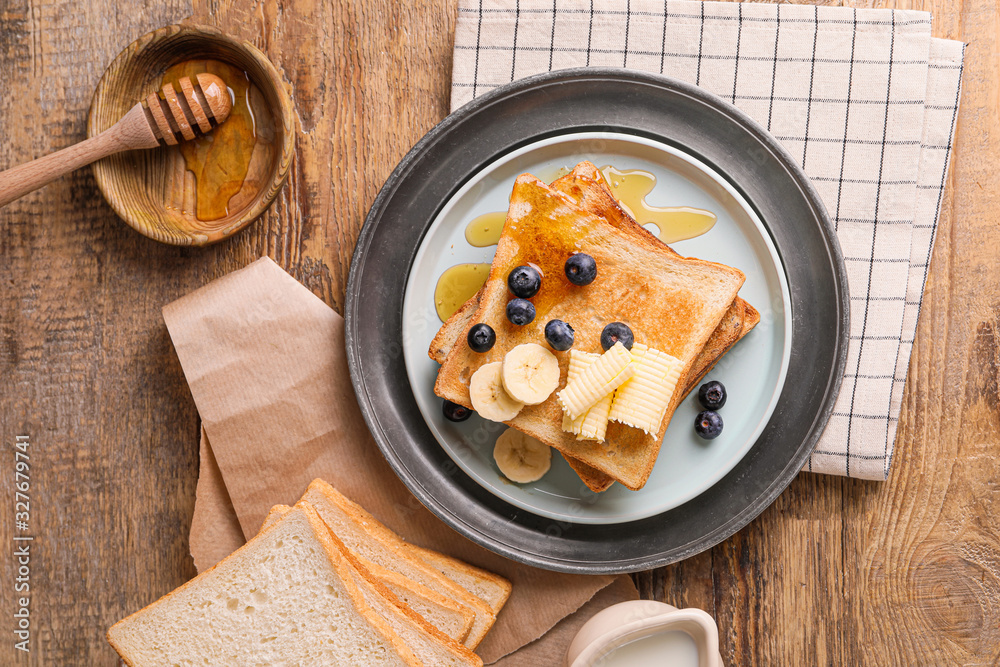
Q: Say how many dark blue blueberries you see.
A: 9